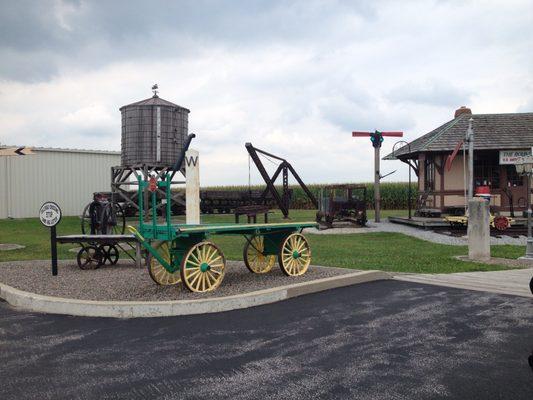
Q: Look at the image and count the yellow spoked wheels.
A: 4